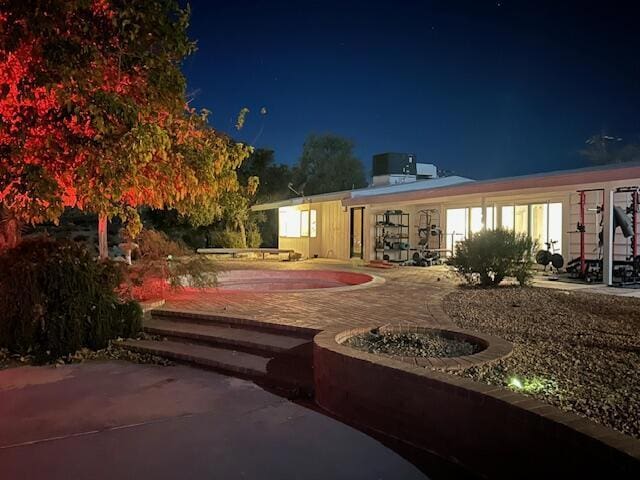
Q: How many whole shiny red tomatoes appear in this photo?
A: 0